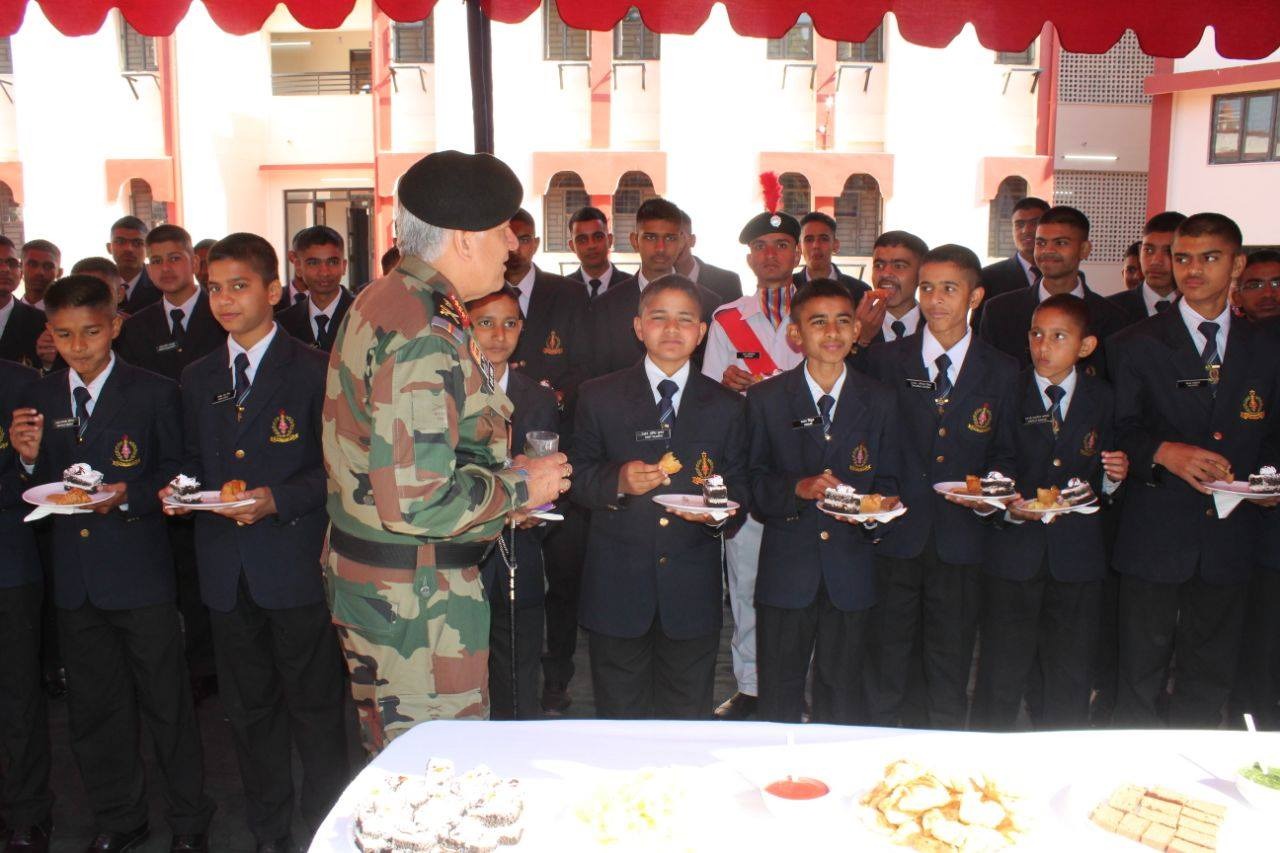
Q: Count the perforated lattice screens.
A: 2